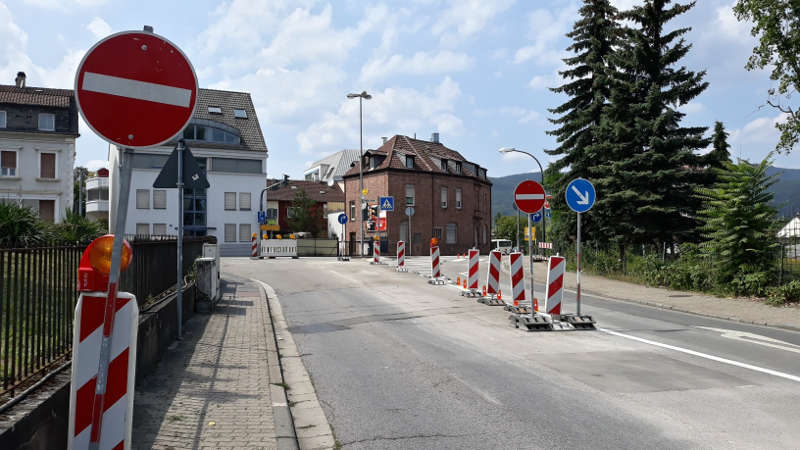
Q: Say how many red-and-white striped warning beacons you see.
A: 9